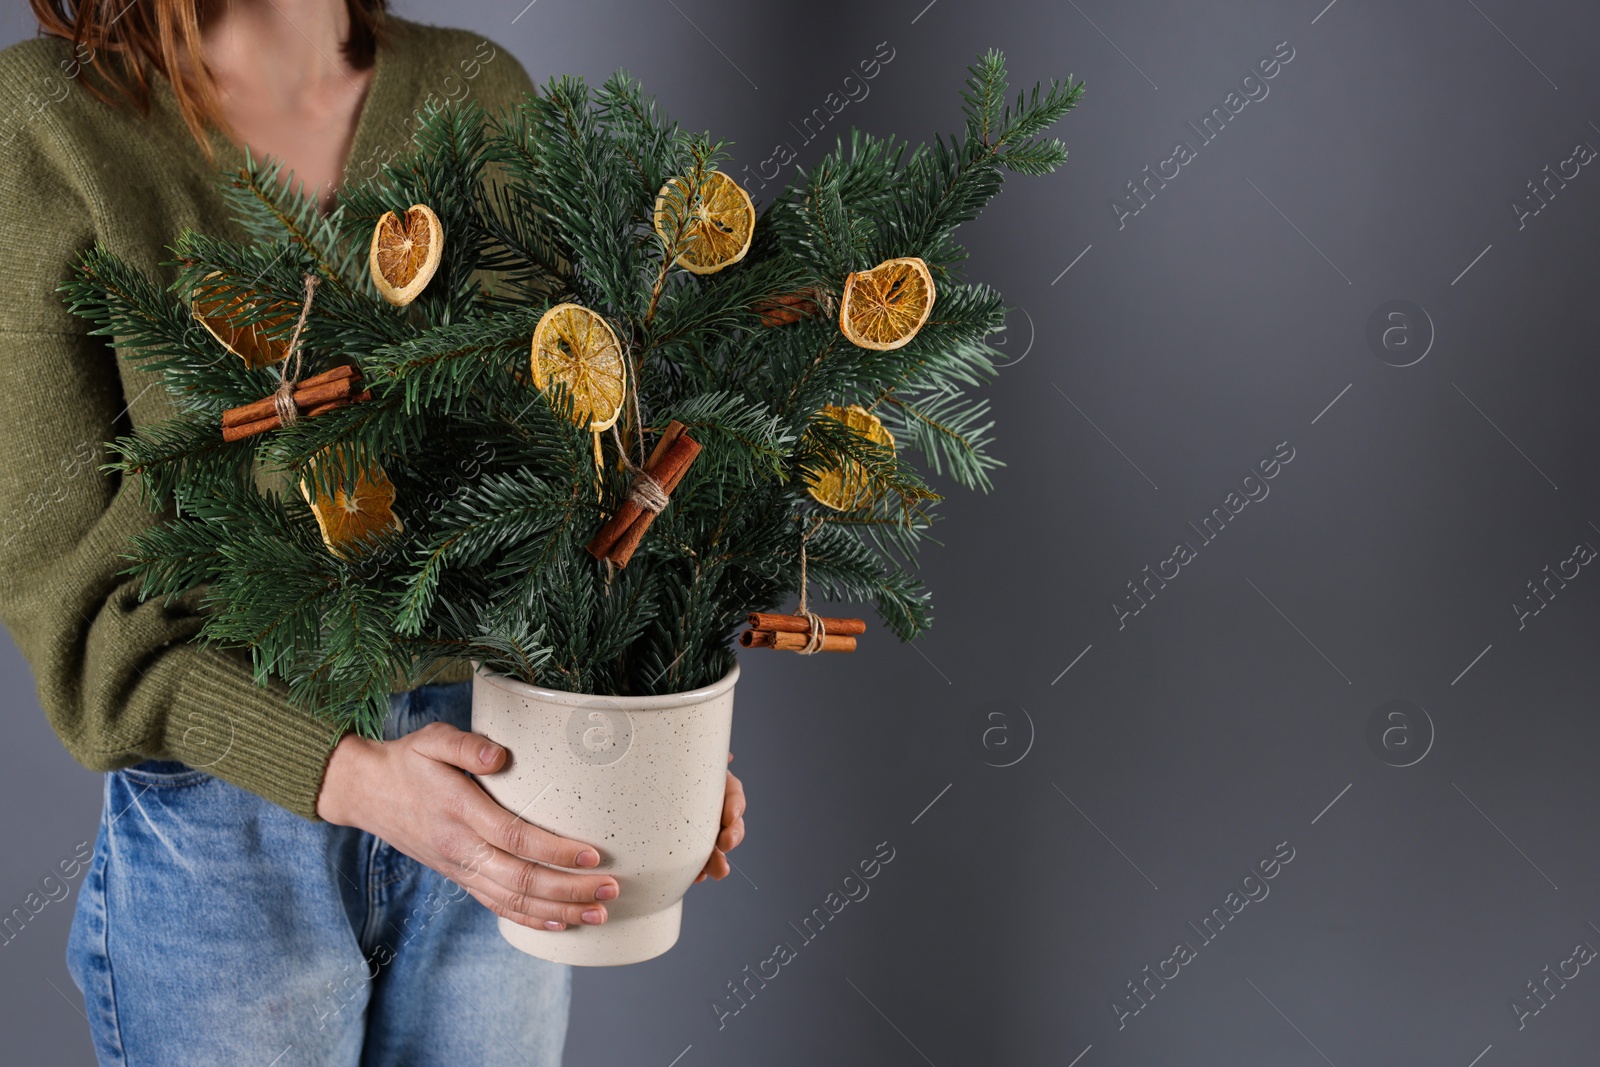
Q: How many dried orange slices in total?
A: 7